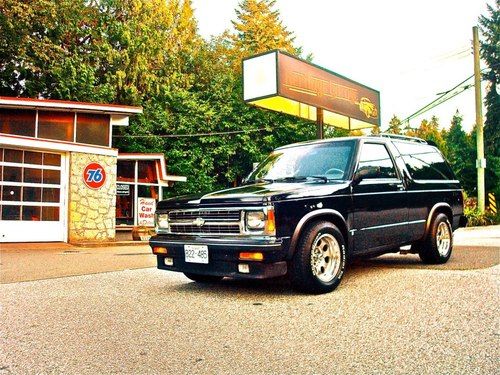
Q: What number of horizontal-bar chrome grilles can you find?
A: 1